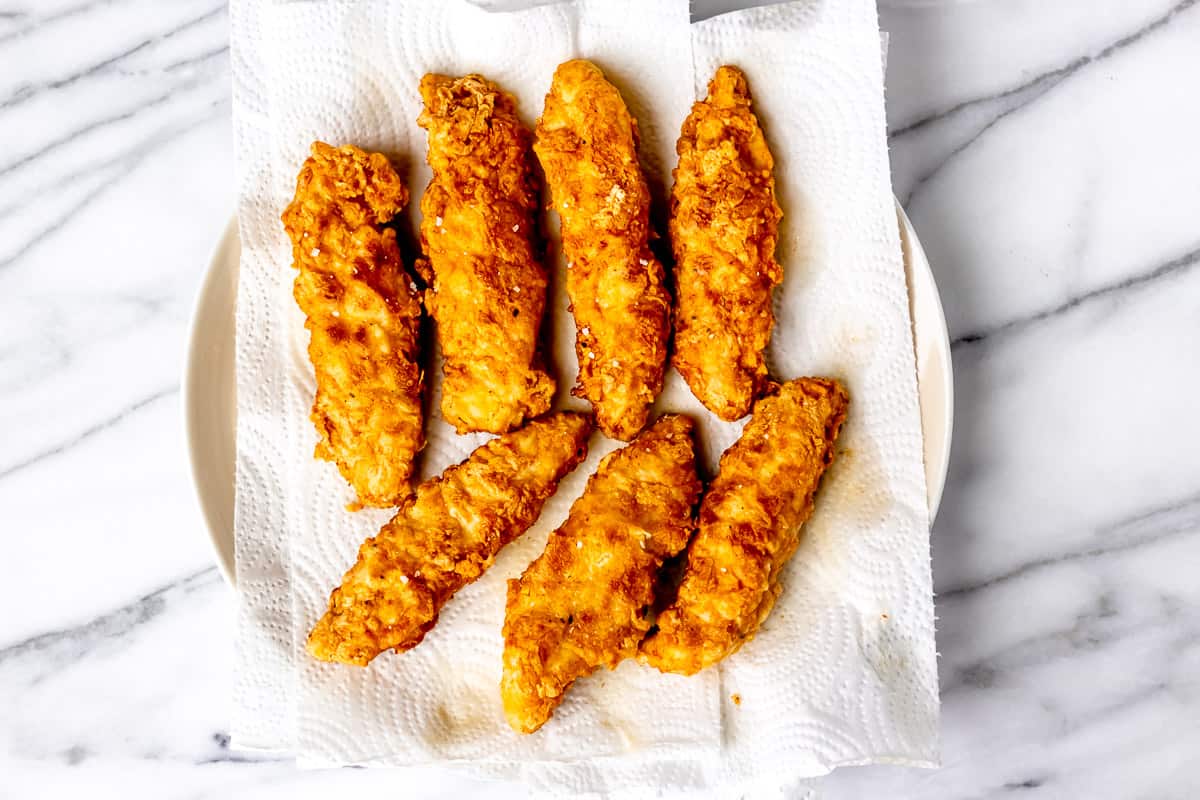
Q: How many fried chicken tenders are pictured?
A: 7